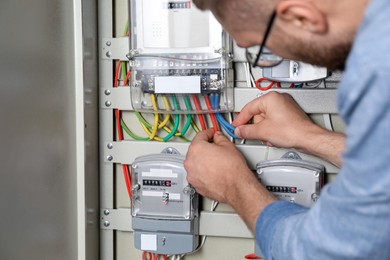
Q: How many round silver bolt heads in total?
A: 8